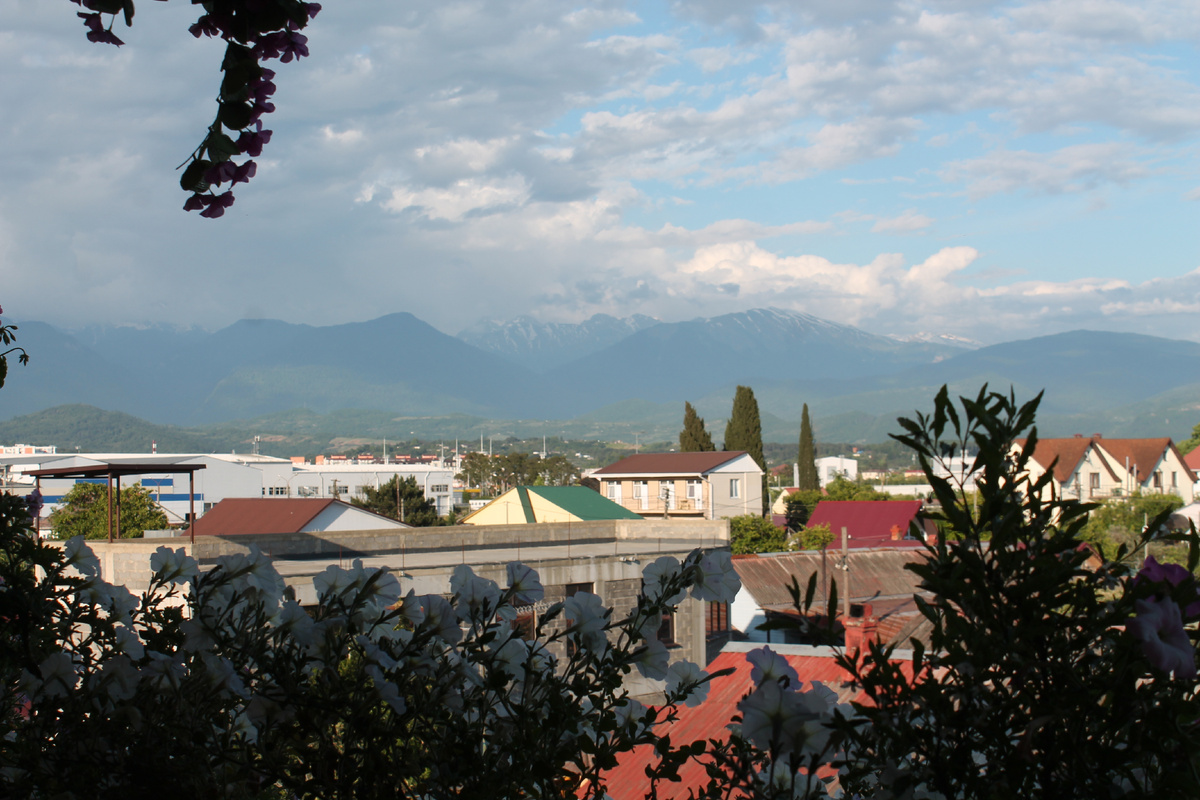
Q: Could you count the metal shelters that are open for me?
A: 1